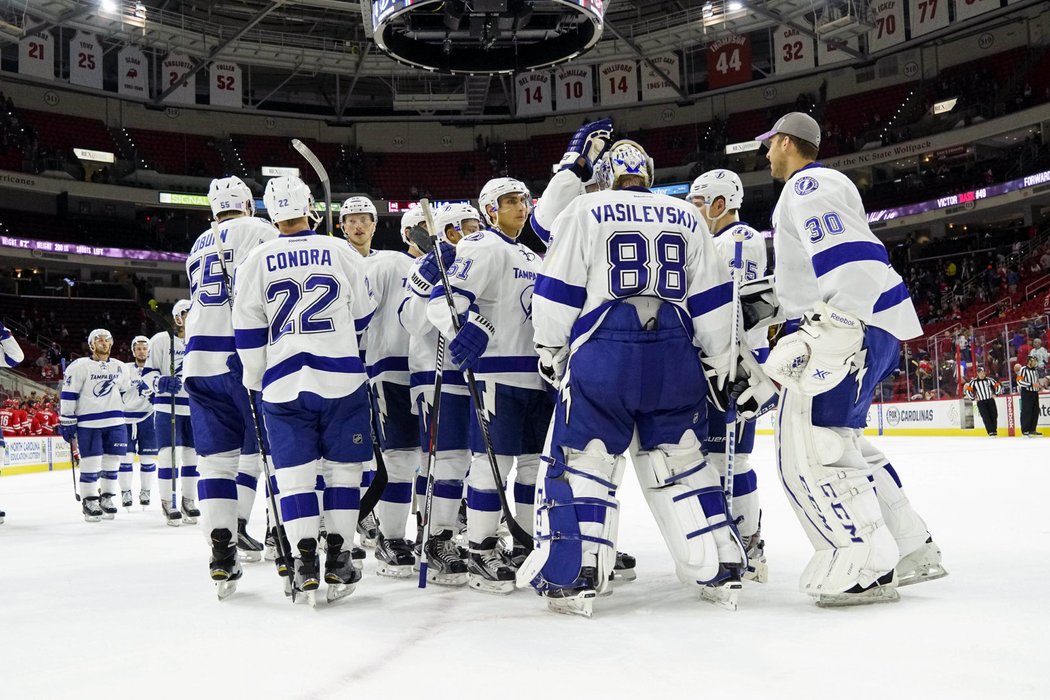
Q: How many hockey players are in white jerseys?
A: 14